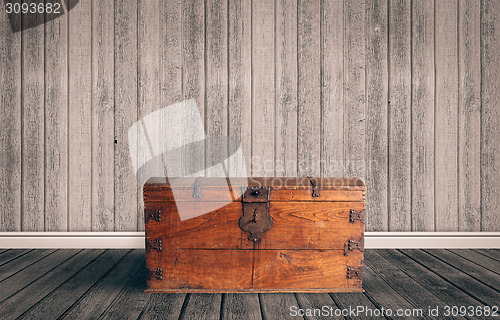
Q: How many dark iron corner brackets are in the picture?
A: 6